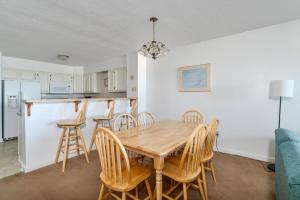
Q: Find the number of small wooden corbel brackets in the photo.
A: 4